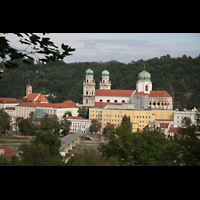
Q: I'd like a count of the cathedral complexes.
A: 1